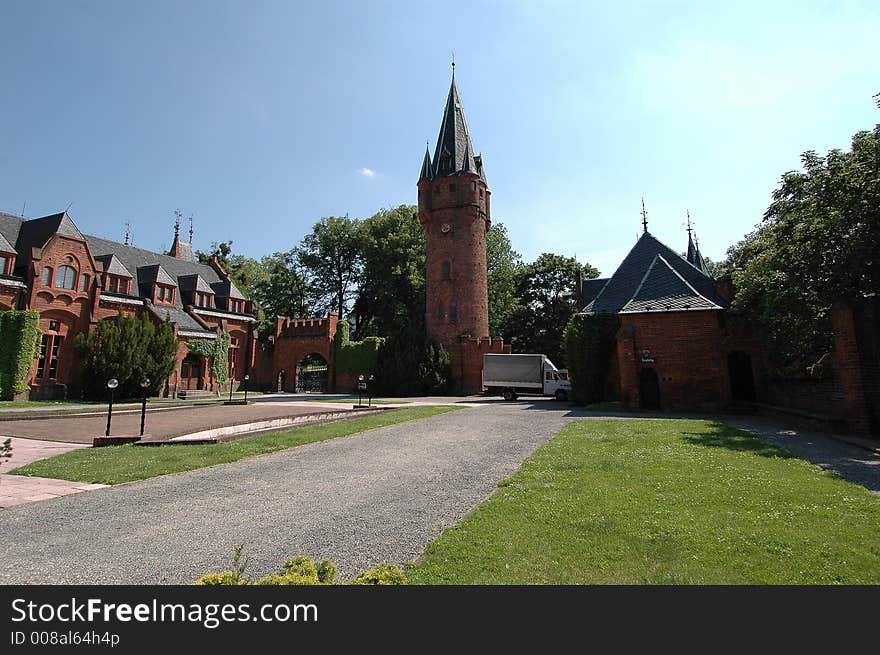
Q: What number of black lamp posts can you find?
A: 6